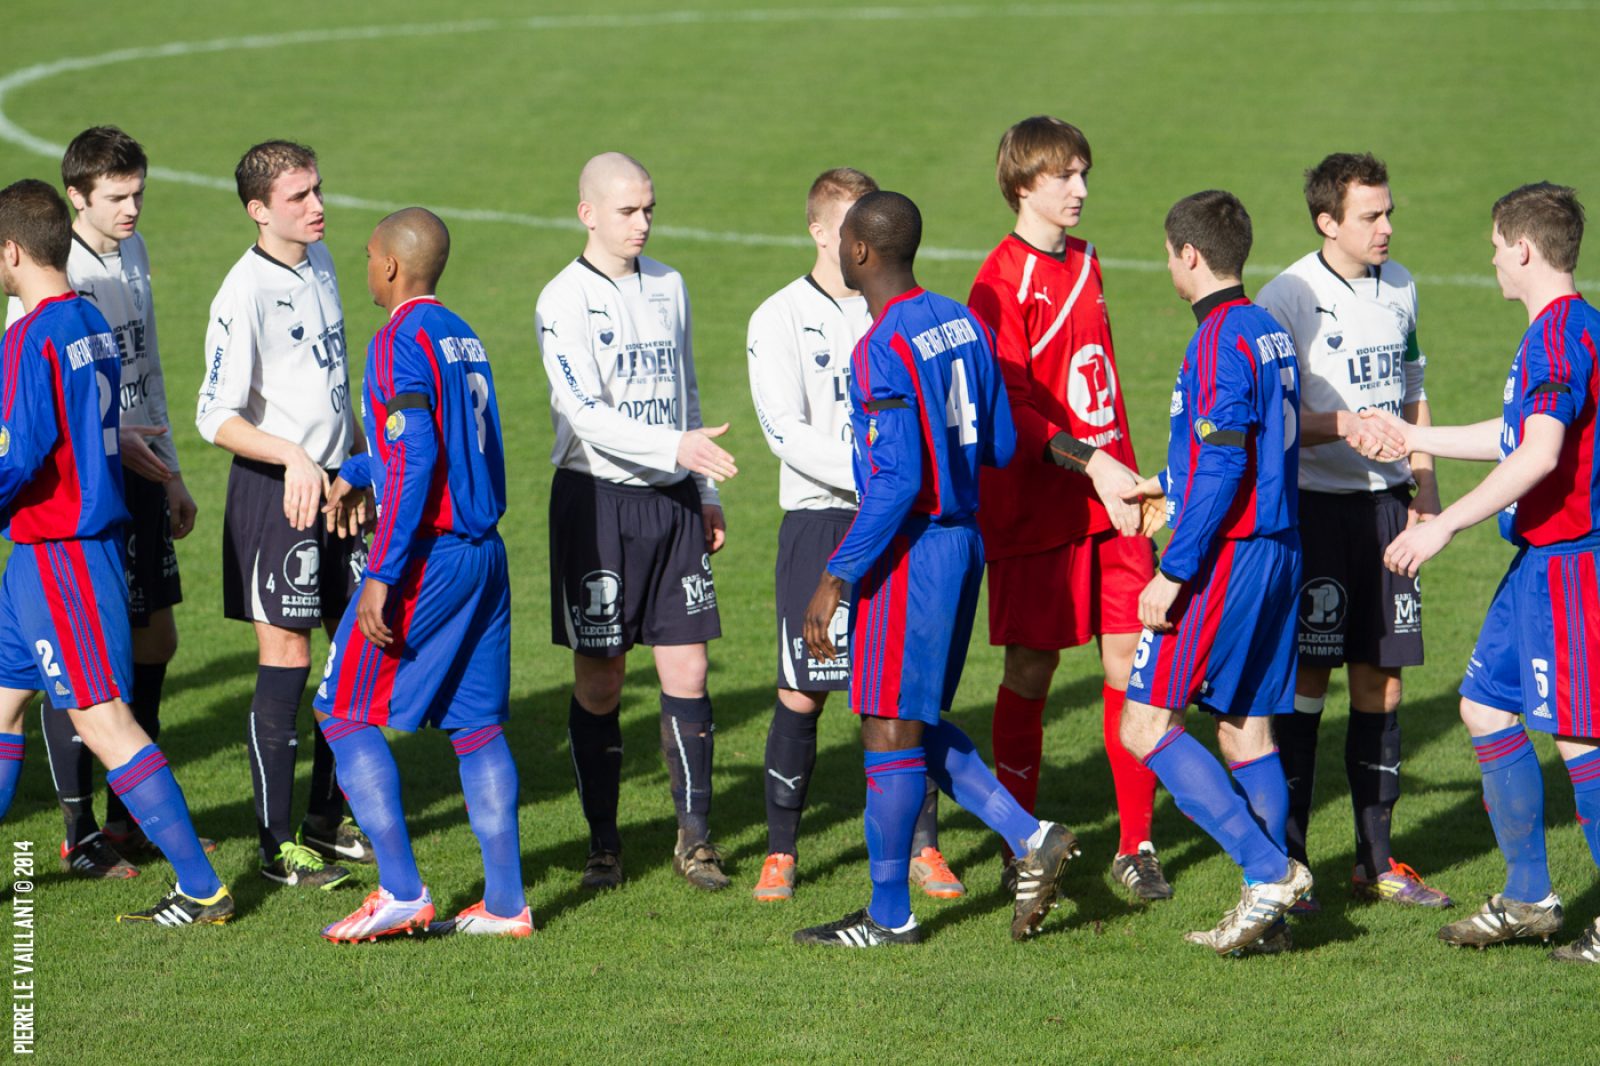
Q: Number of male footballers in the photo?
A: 11